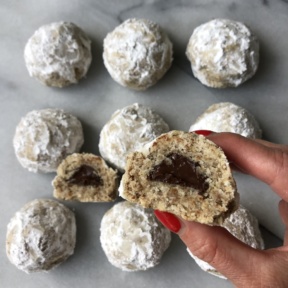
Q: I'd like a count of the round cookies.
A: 9